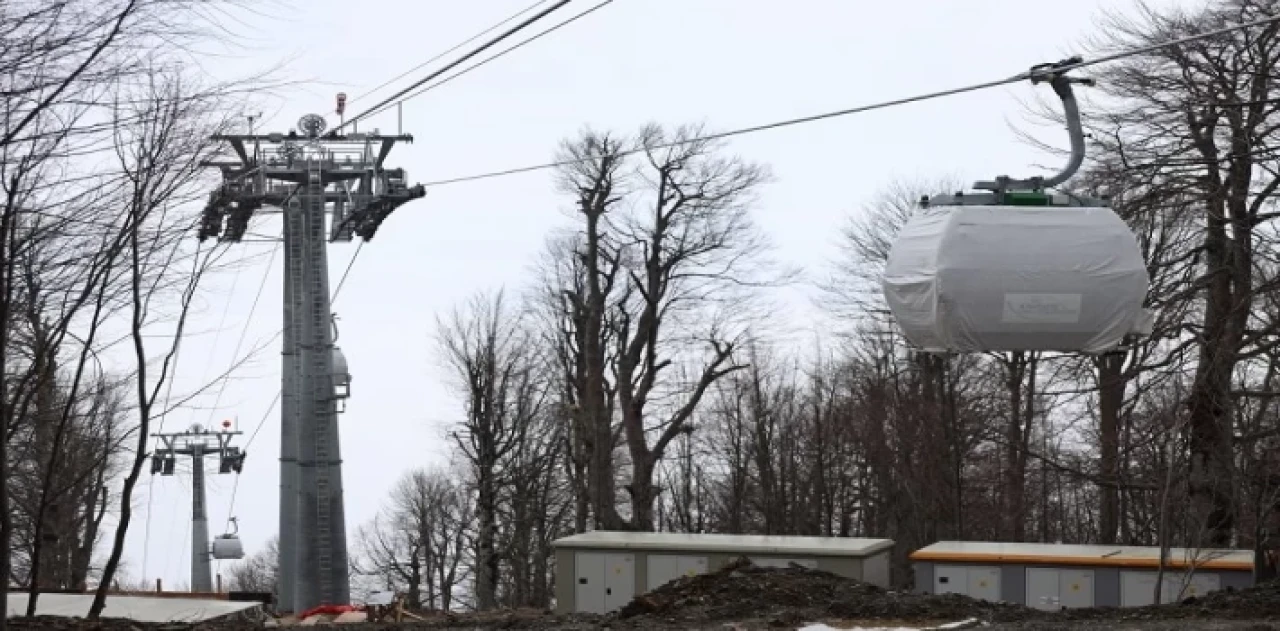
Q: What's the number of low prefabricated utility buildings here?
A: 2